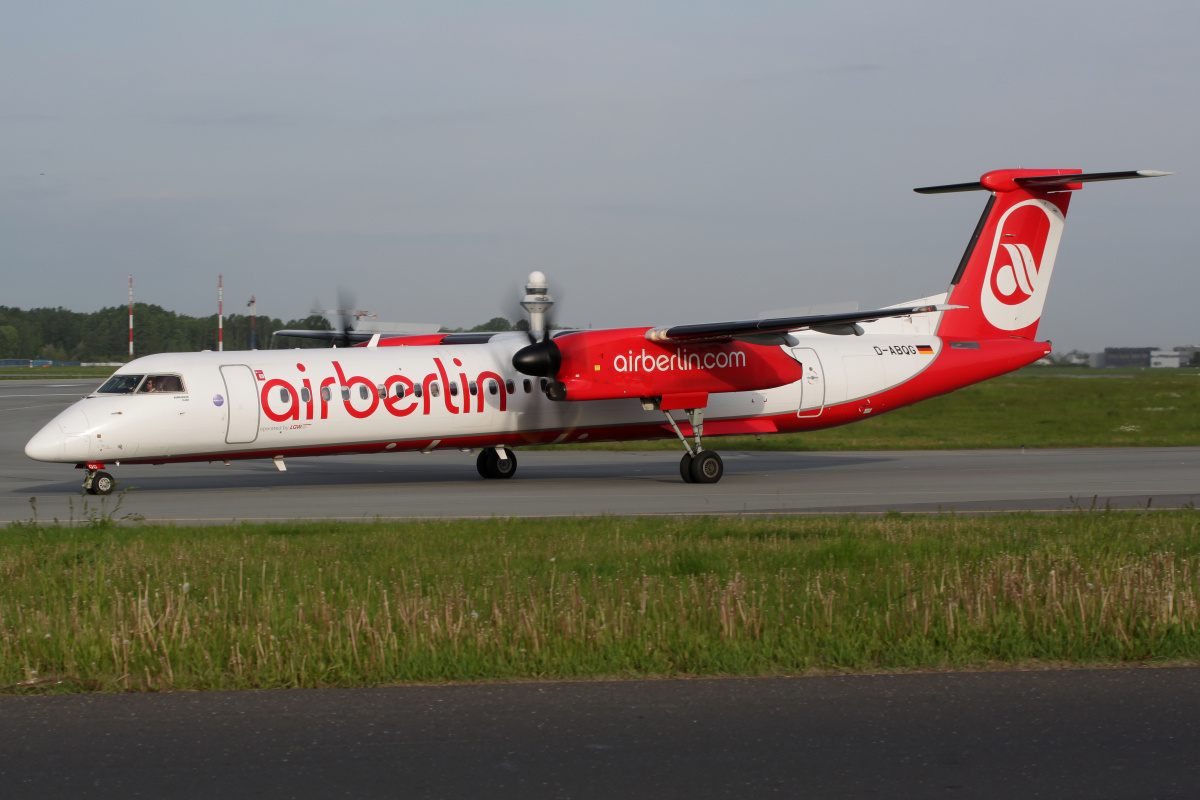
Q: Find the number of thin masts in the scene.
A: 3